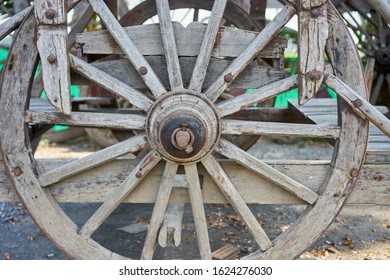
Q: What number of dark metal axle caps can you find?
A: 1